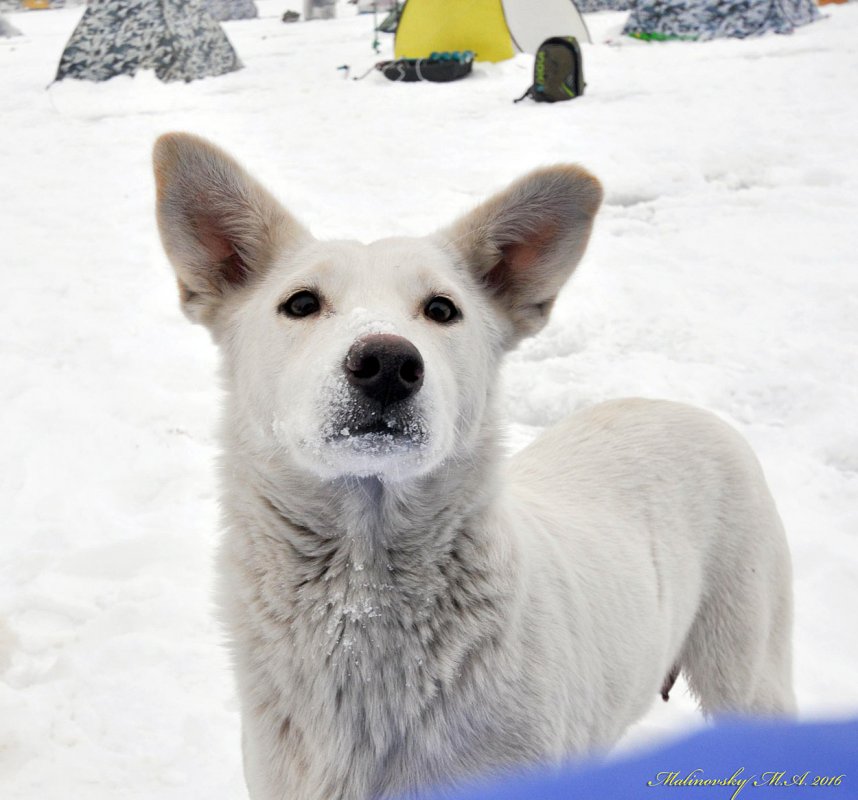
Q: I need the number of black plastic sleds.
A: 1